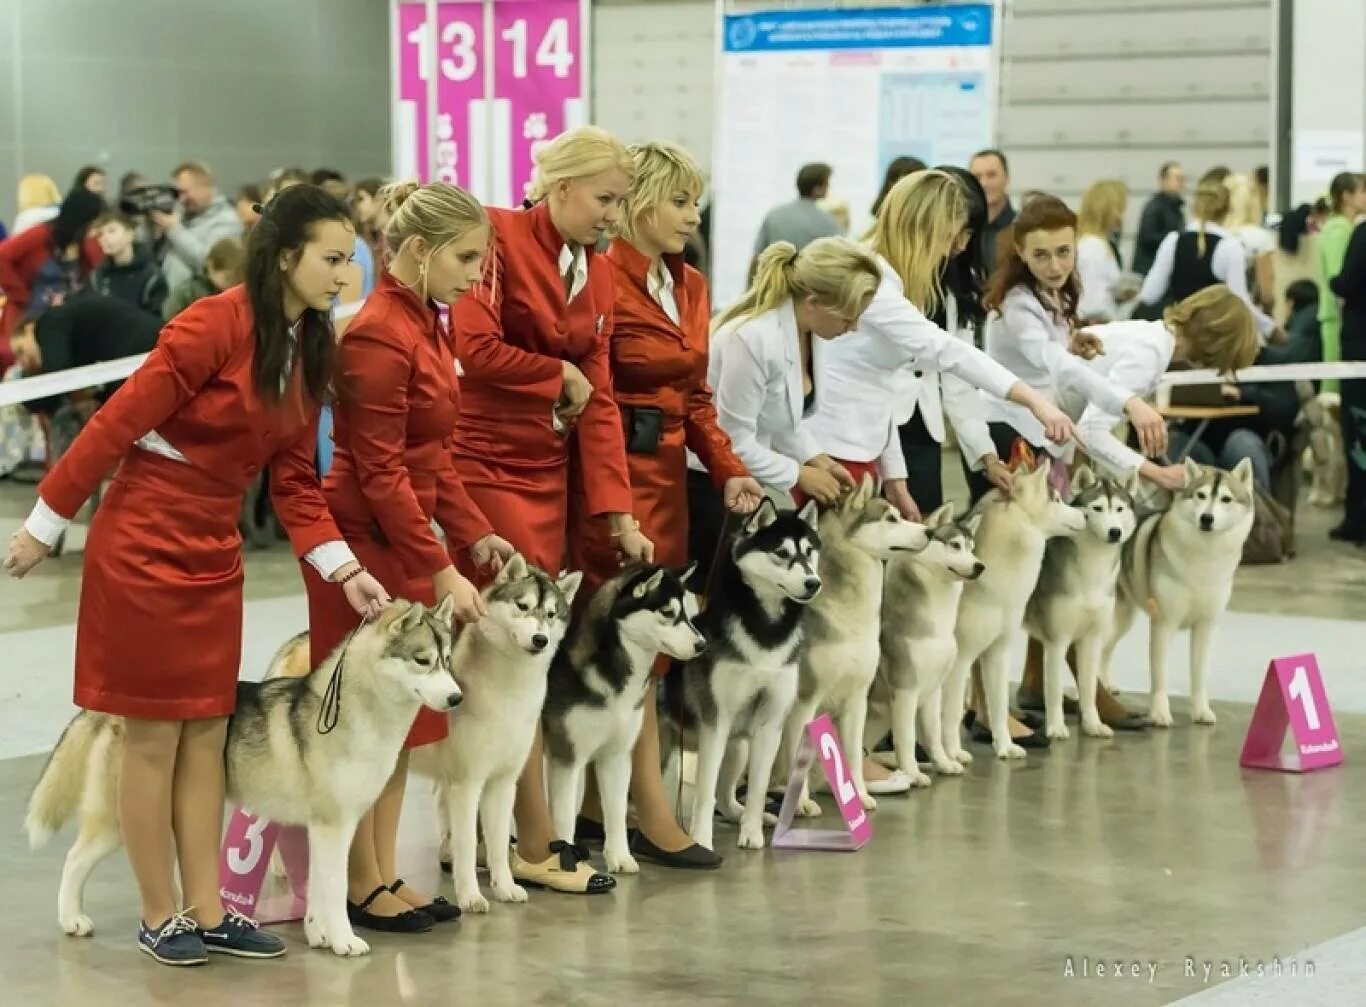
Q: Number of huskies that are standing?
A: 9